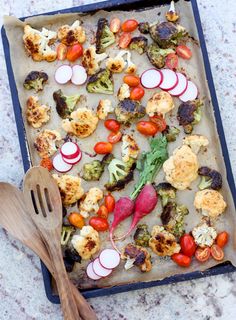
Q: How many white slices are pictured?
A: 12